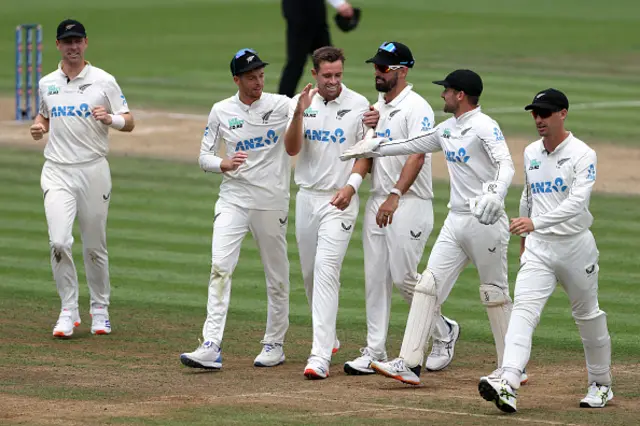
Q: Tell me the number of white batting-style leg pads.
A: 2